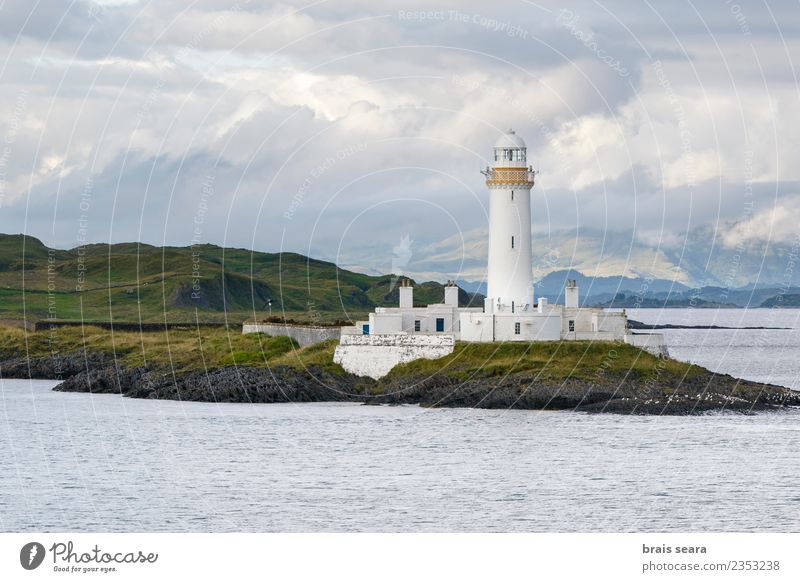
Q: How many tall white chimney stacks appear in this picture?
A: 3